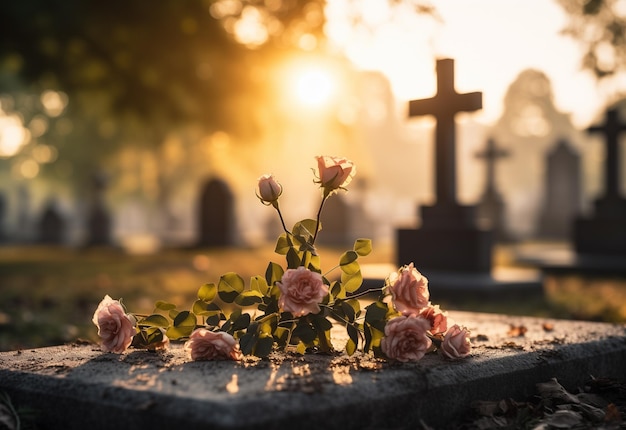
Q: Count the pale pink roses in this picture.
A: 9